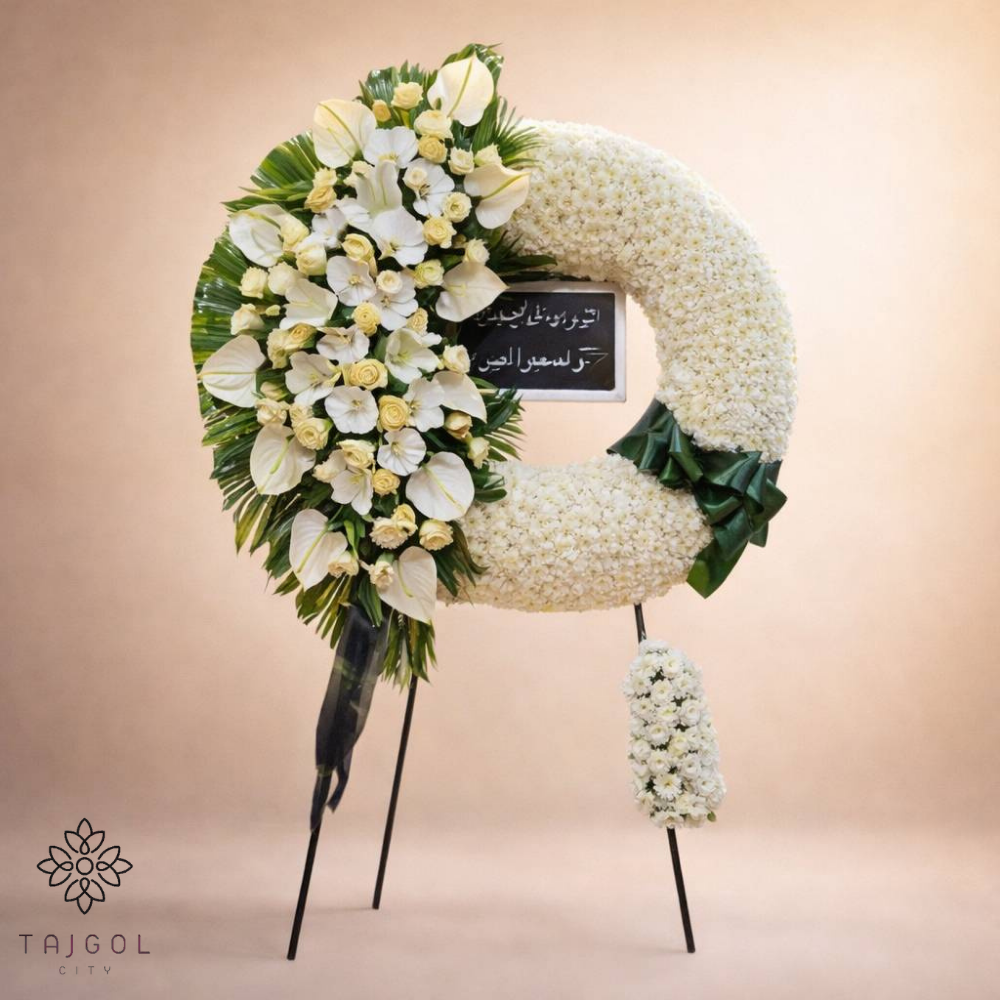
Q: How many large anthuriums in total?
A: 11